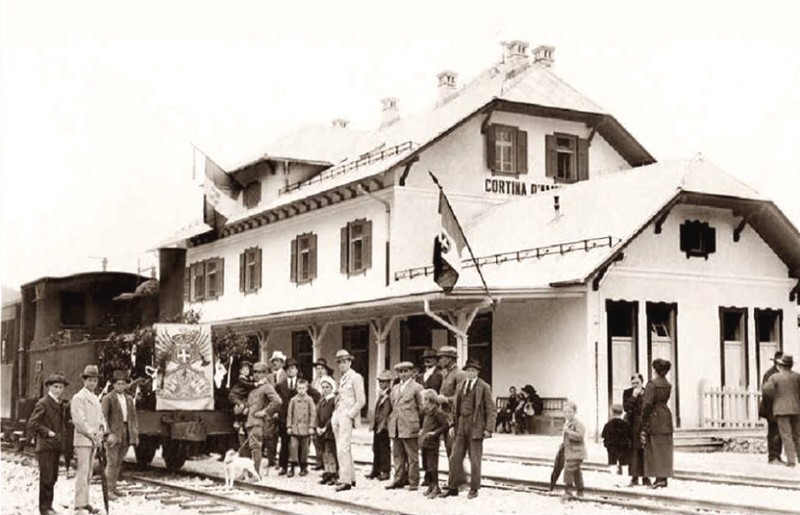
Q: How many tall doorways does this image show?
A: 4